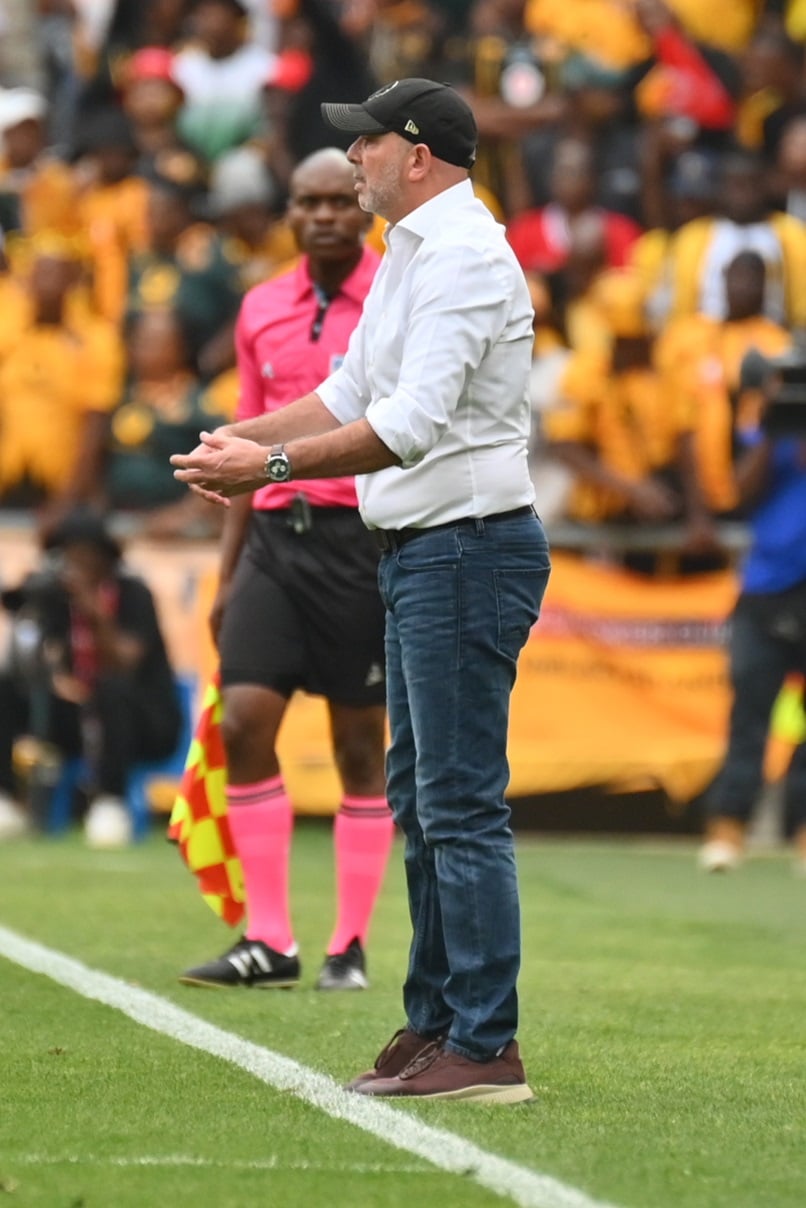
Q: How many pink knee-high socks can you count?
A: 2